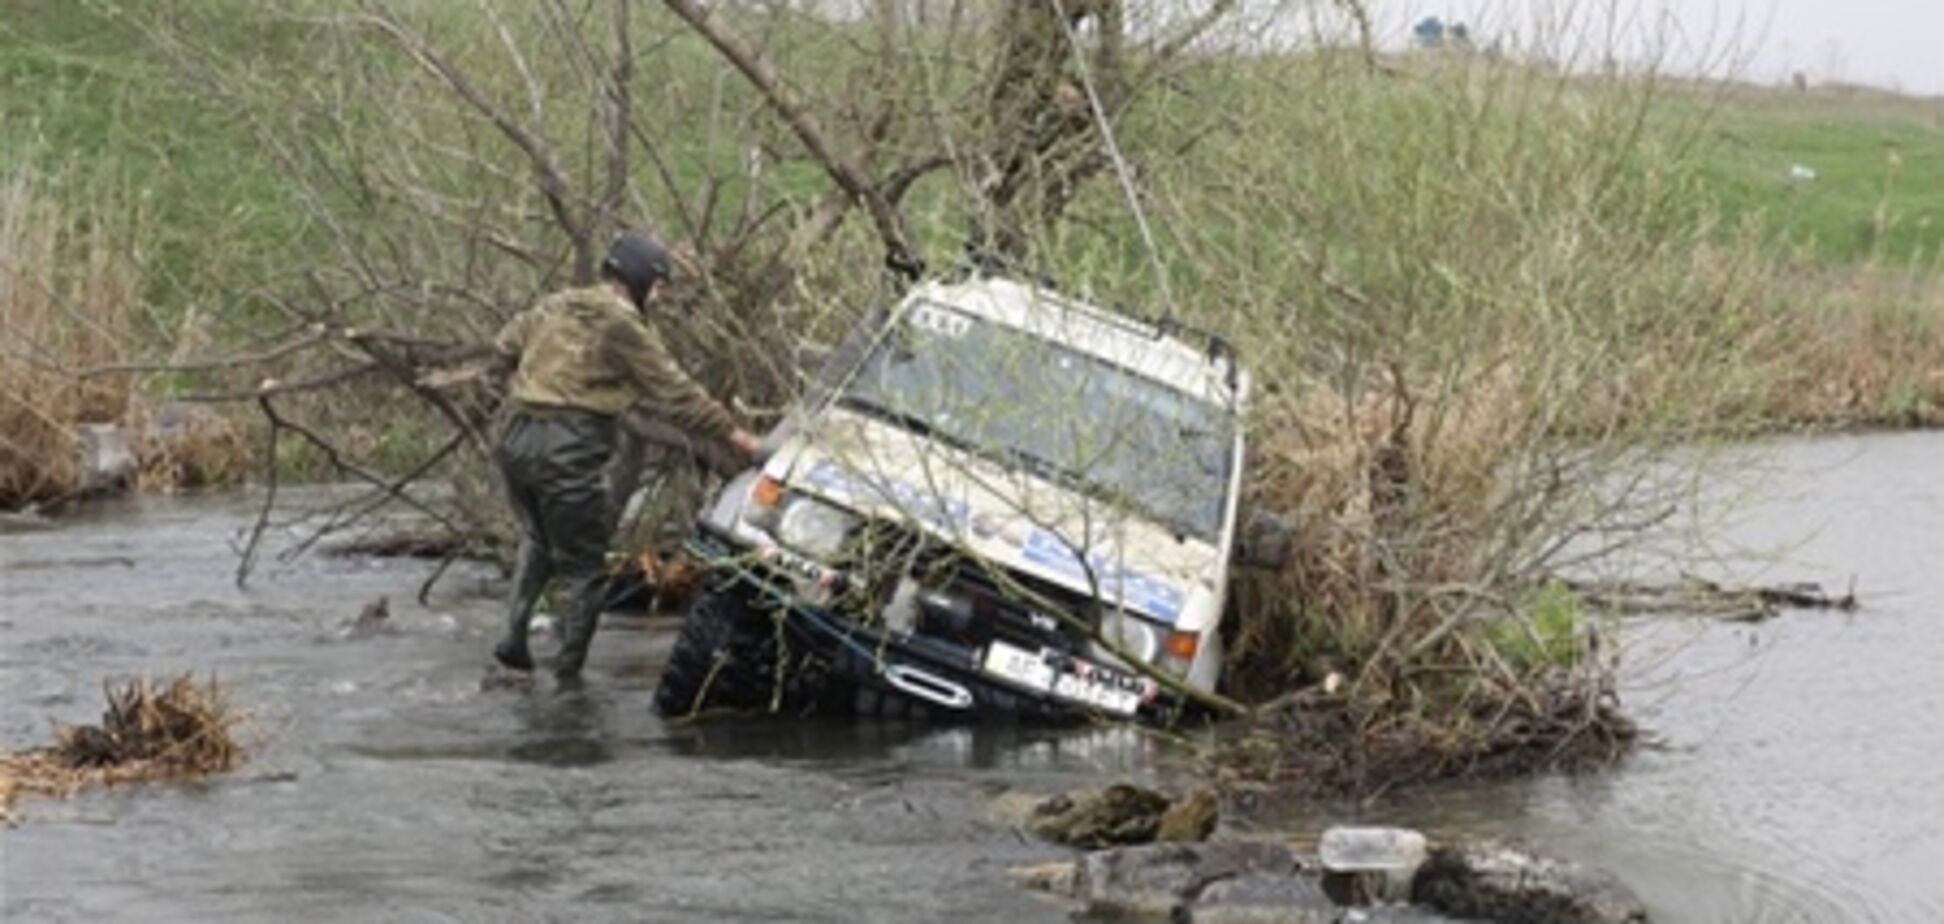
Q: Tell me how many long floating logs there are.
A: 1